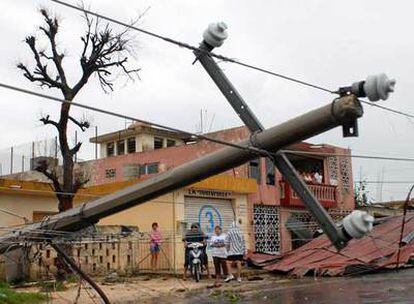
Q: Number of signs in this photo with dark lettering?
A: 1